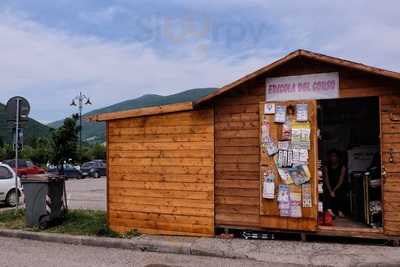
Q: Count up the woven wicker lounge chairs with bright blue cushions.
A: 0